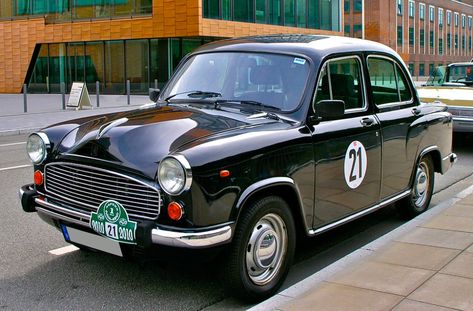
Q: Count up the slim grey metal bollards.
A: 5